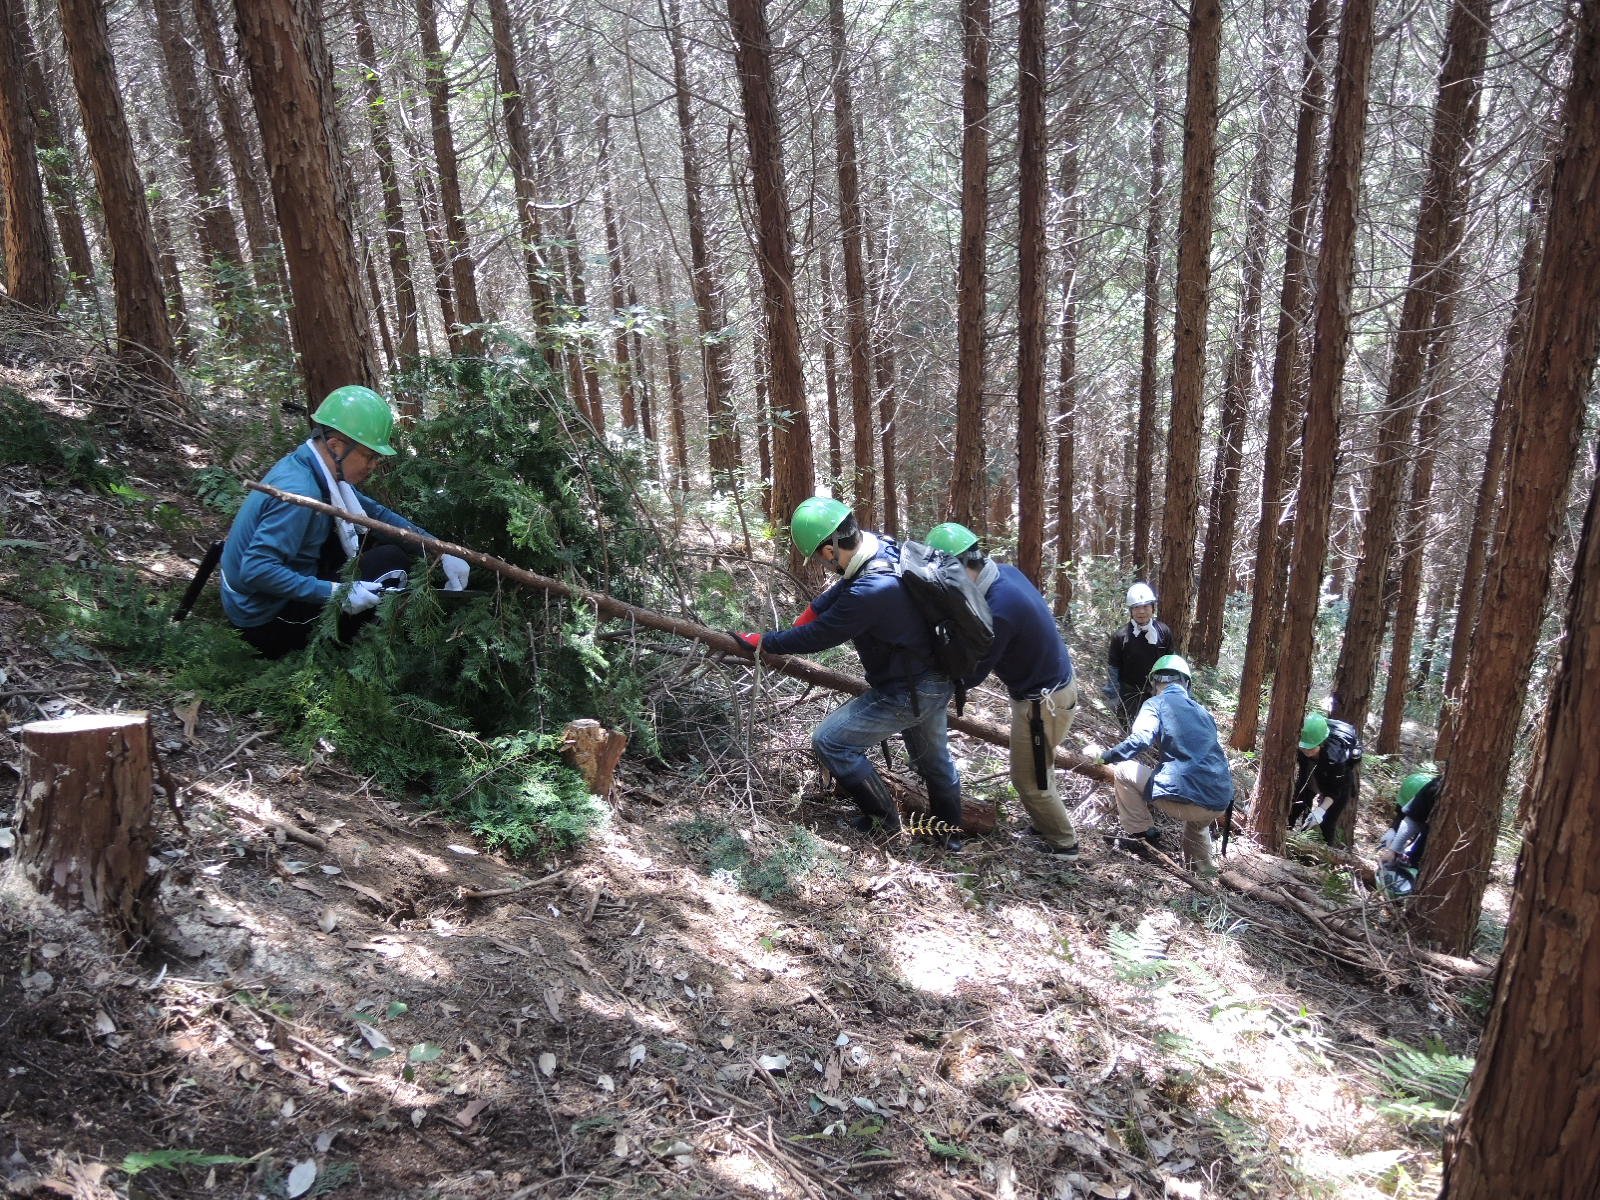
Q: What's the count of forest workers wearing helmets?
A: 7